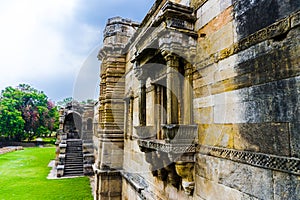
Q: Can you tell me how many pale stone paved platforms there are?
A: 1